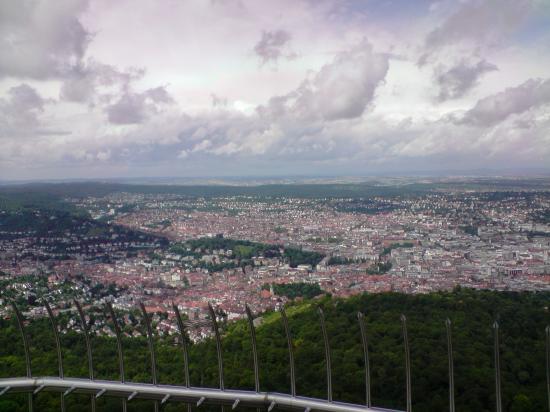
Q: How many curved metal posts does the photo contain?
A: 15